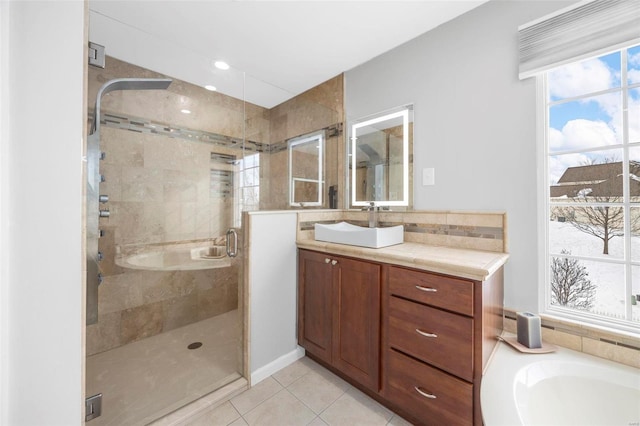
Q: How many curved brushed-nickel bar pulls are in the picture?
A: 3